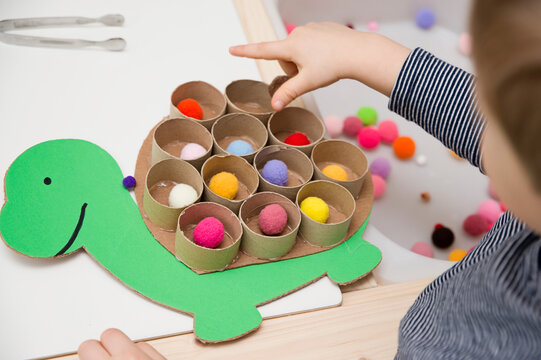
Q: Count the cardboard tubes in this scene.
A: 12